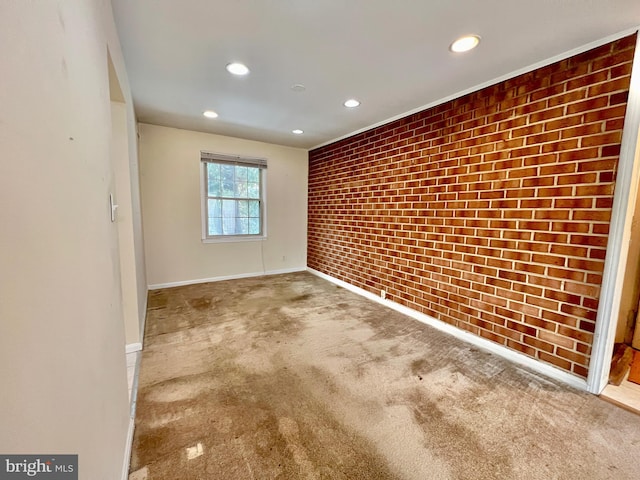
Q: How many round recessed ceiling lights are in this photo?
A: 5